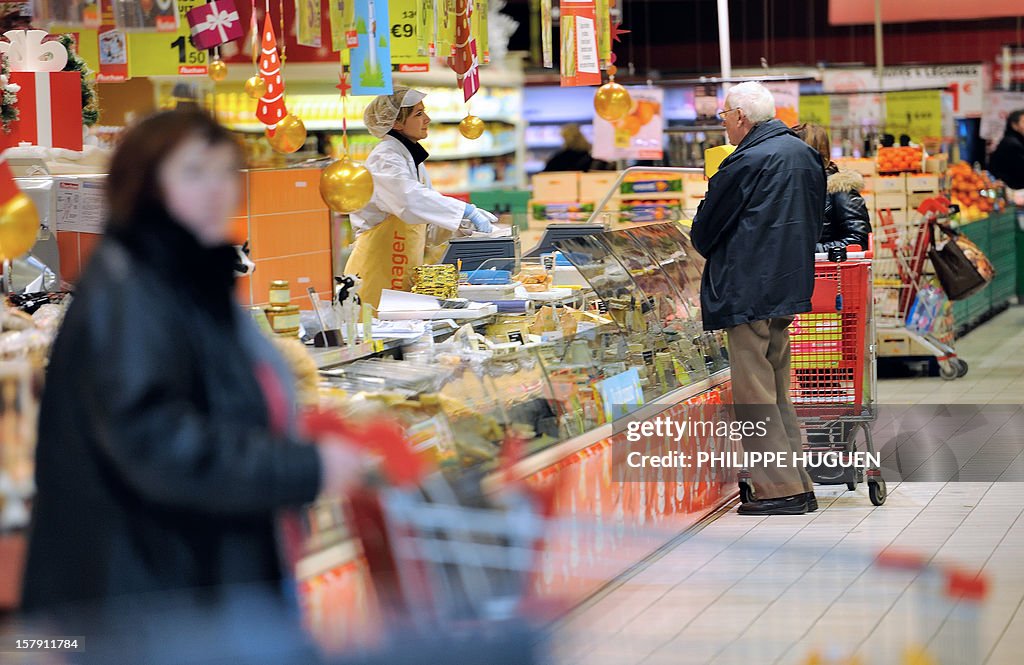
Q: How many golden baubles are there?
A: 7